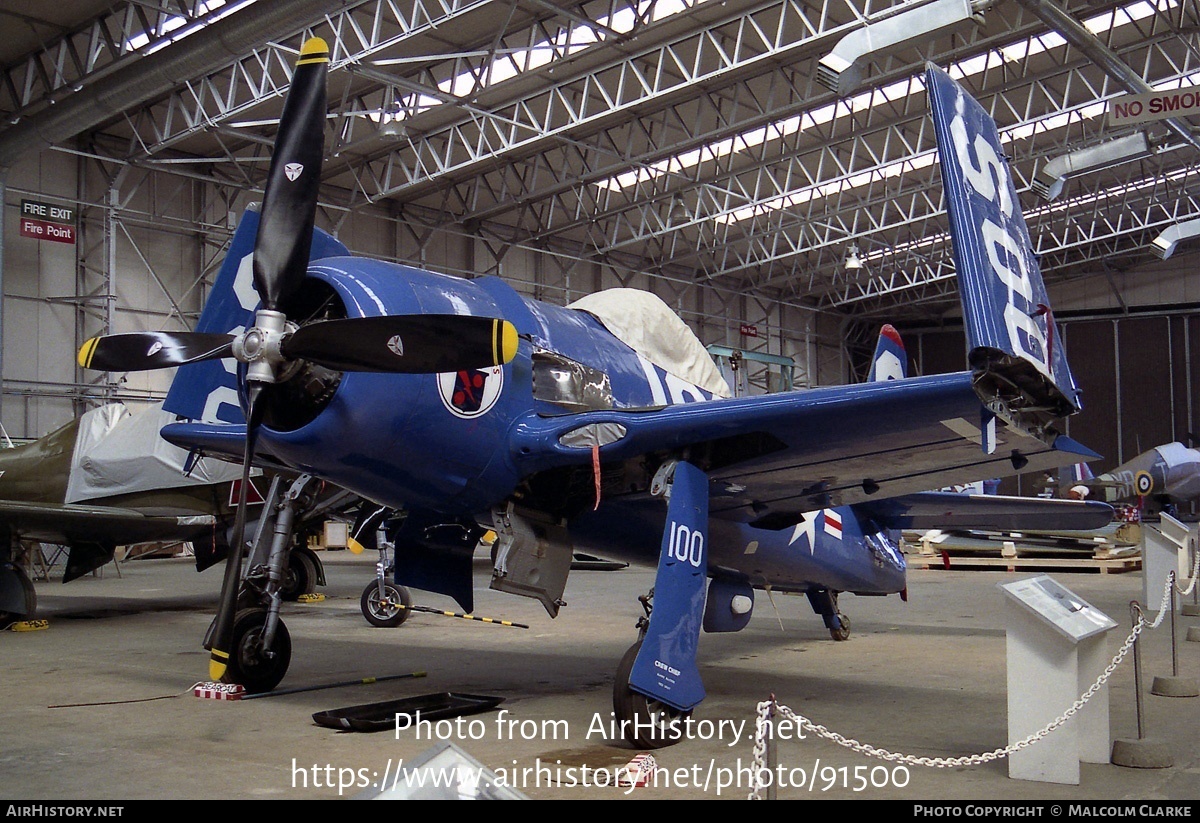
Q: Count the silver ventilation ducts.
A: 3